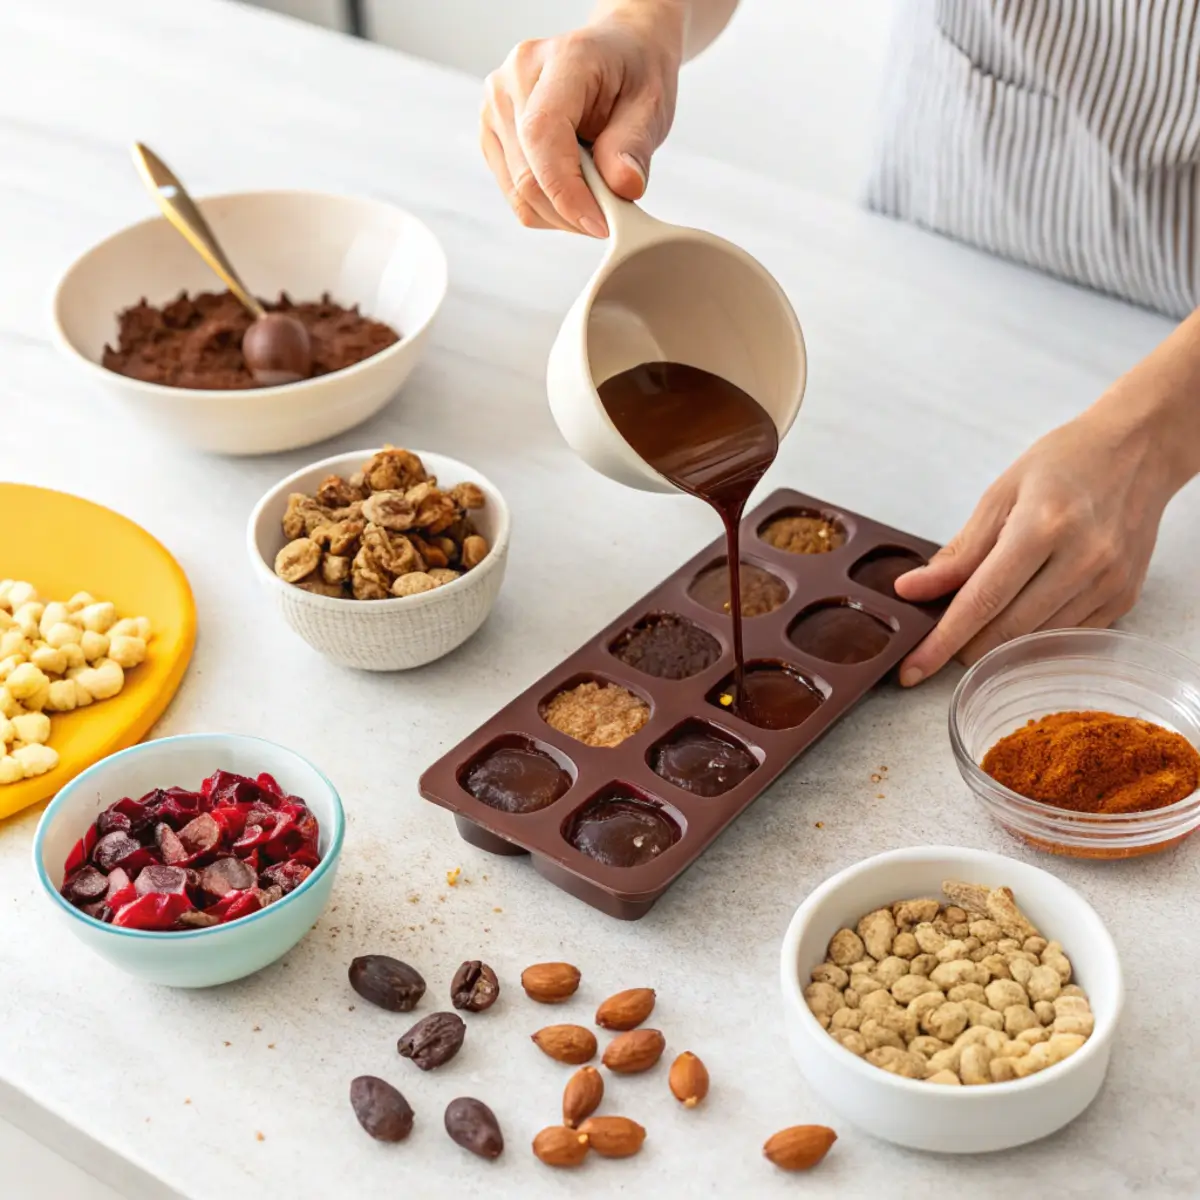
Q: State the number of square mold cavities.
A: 10